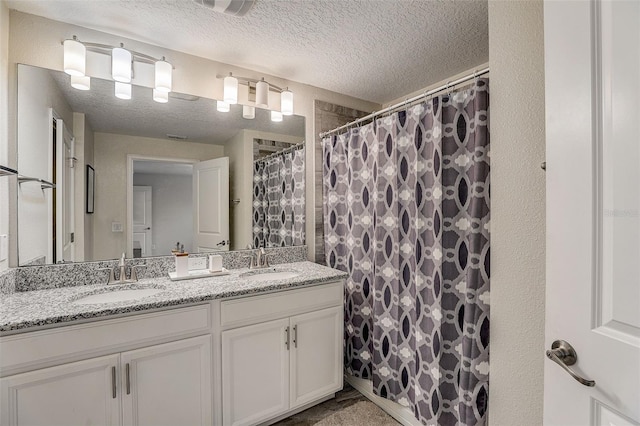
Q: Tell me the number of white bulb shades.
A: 6